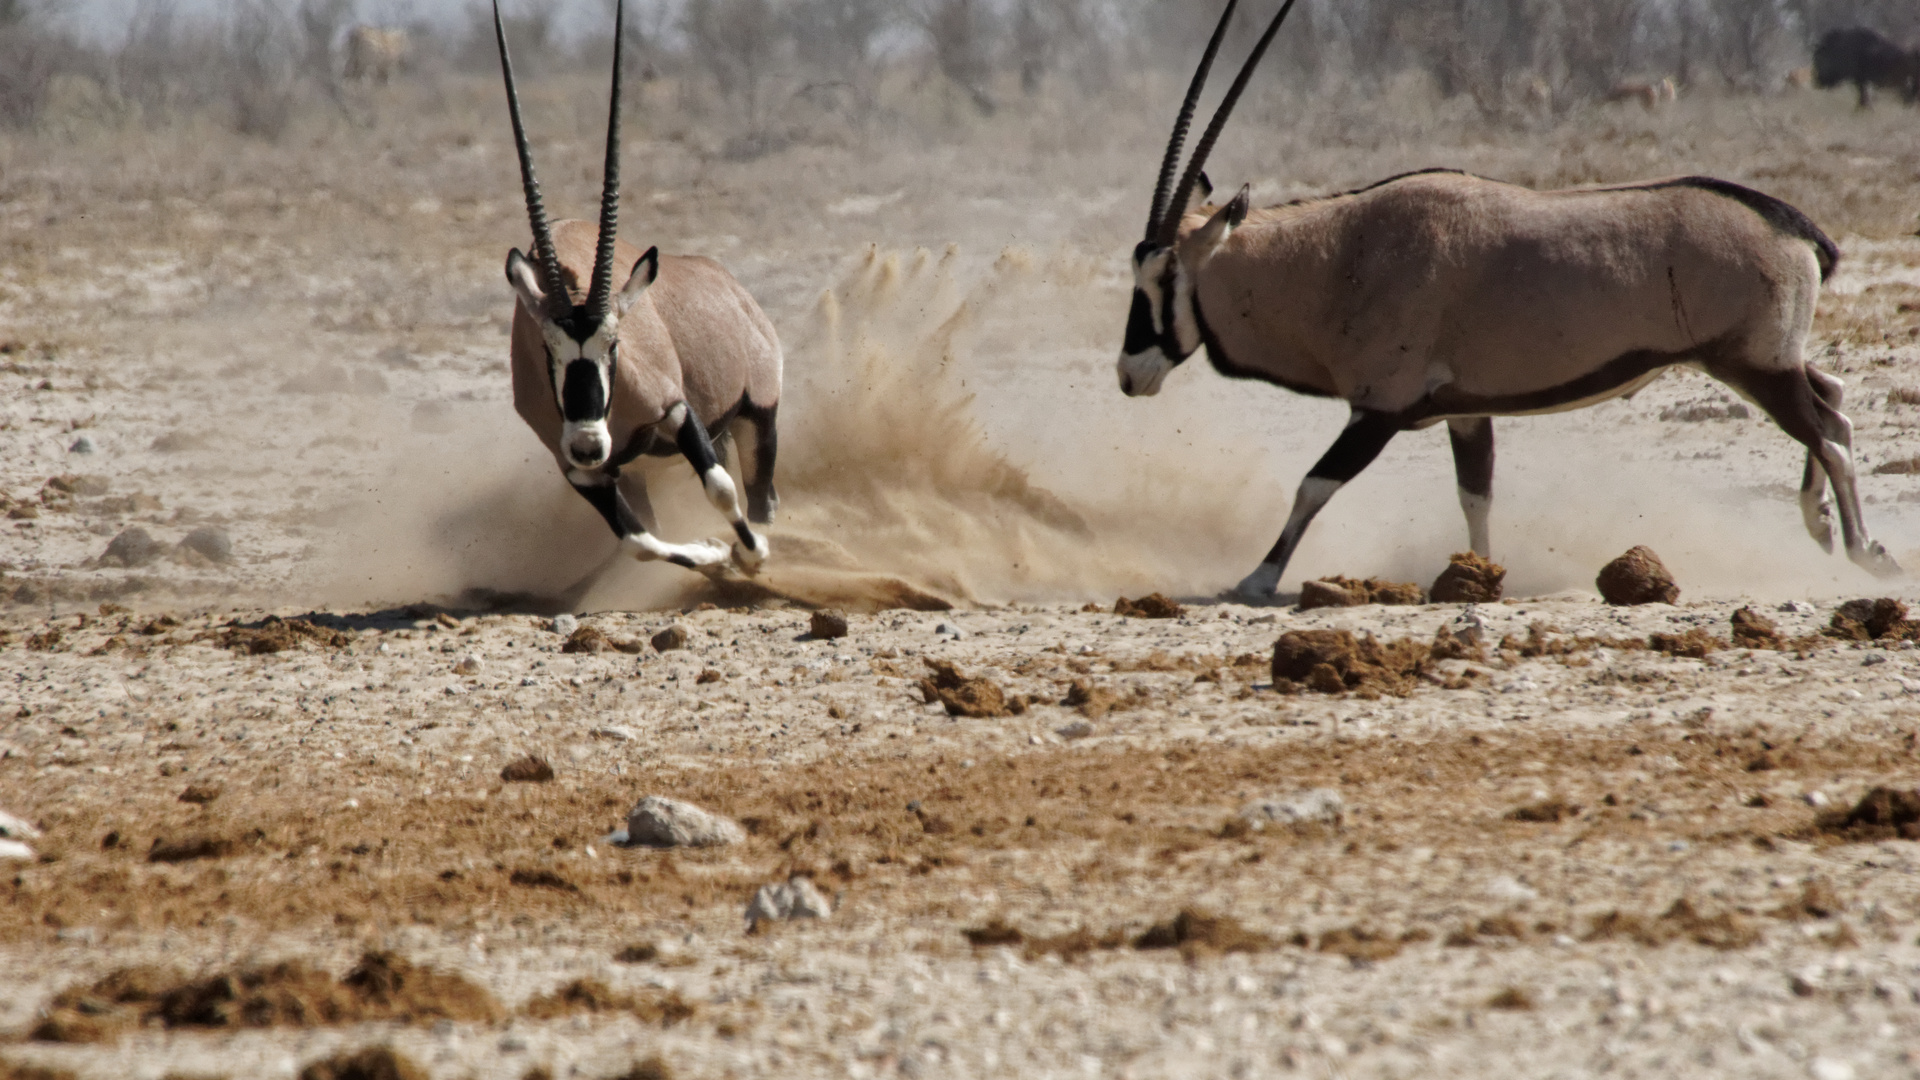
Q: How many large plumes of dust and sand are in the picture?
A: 1